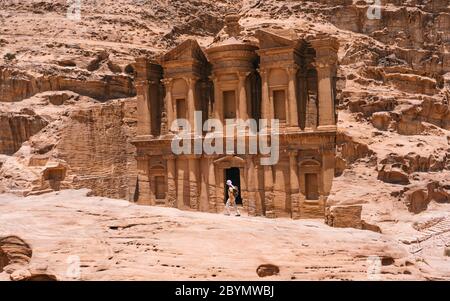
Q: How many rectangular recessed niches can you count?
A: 5